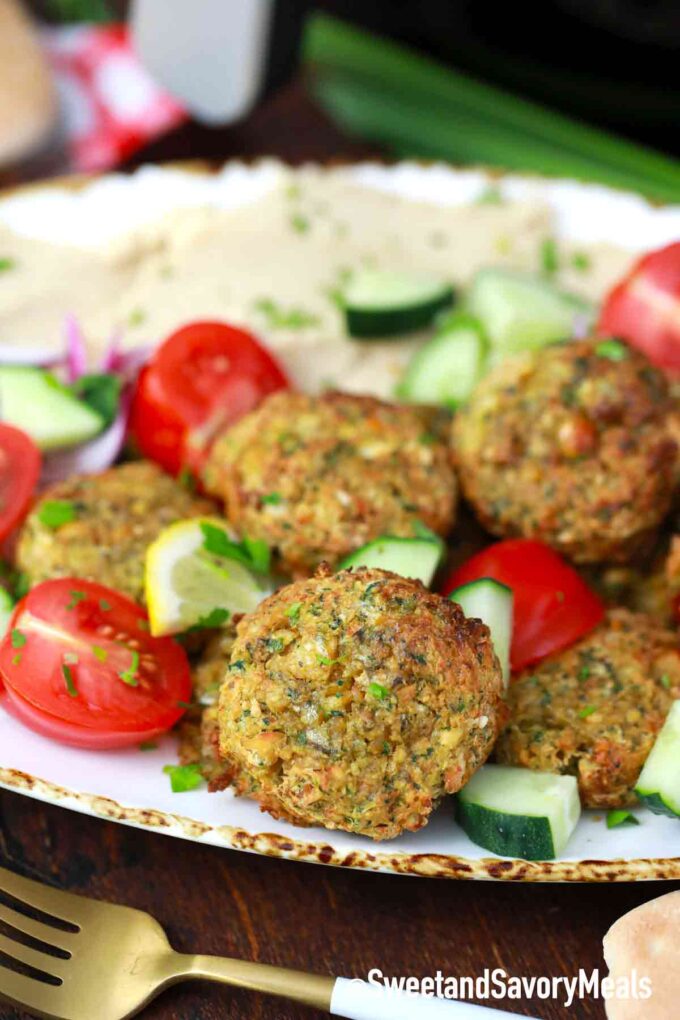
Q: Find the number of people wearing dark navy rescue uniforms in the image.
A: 0